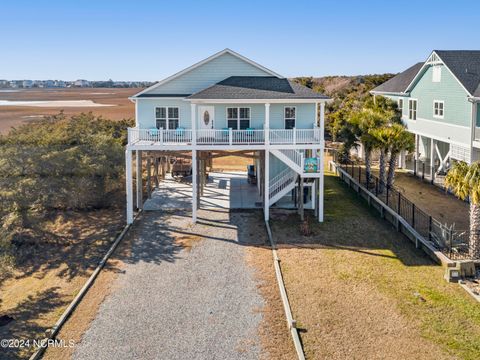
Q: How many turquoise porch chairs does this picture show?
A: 4